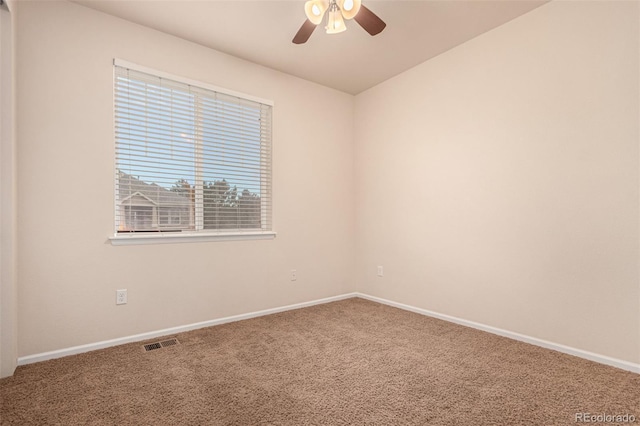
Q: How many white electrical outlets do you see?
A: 3